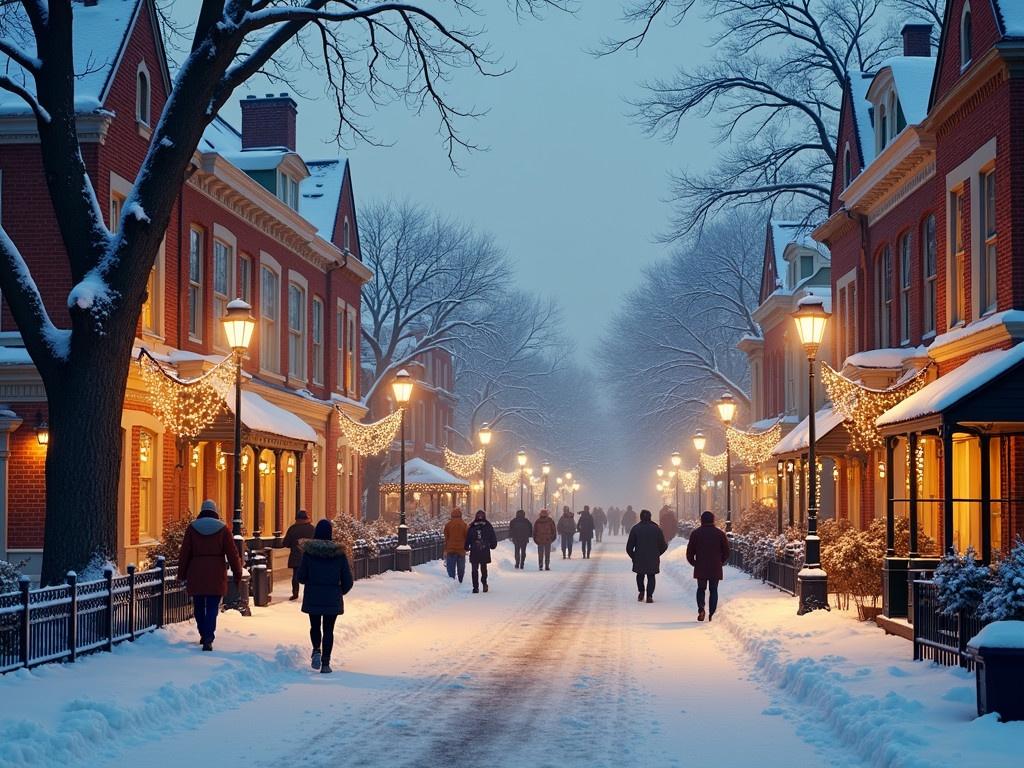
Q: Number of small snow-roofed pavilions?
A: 1